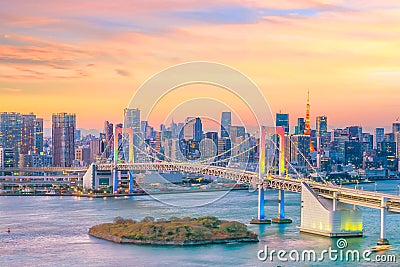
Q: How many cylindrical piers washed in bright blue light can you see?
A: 4